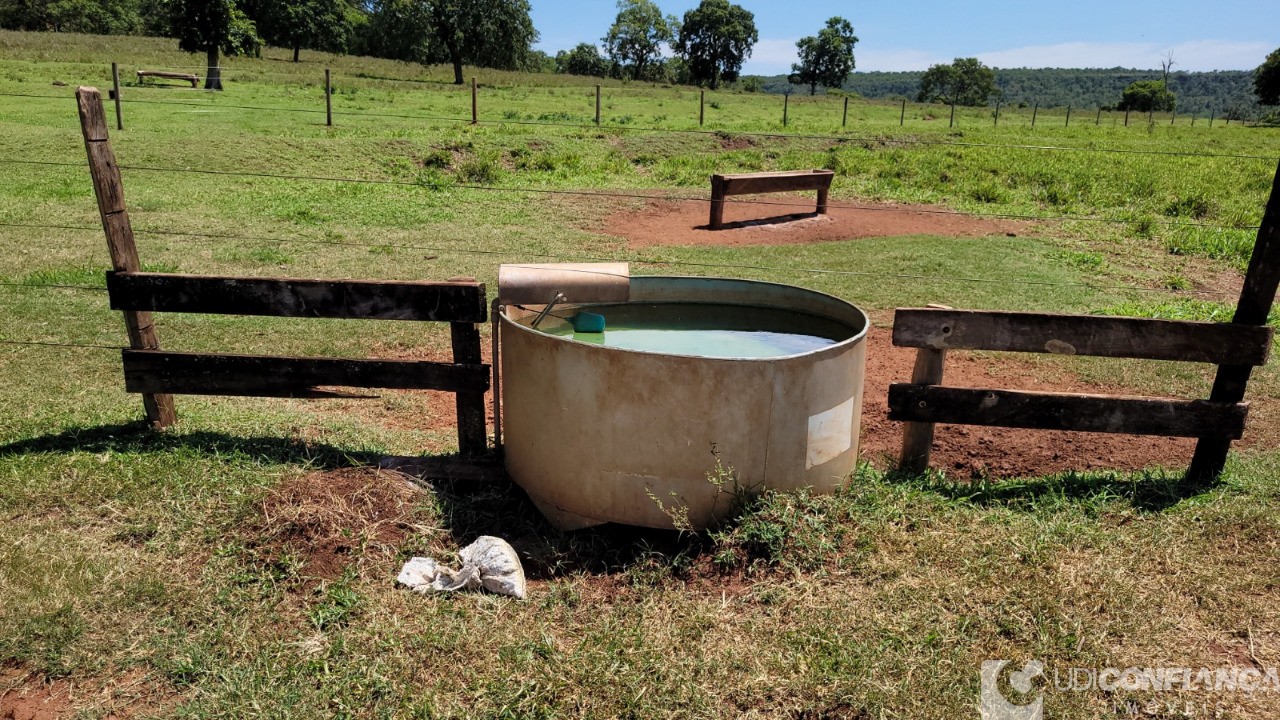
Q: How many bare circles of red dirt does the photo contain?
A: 2